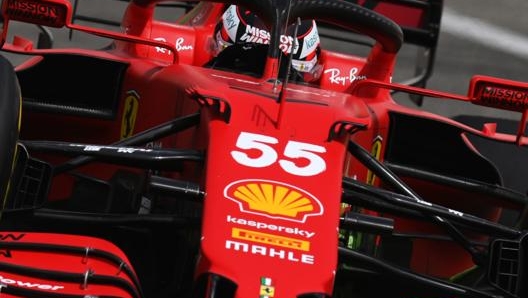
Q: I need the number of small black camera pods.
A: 2